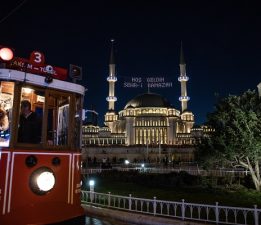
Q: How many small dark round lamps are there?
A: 2